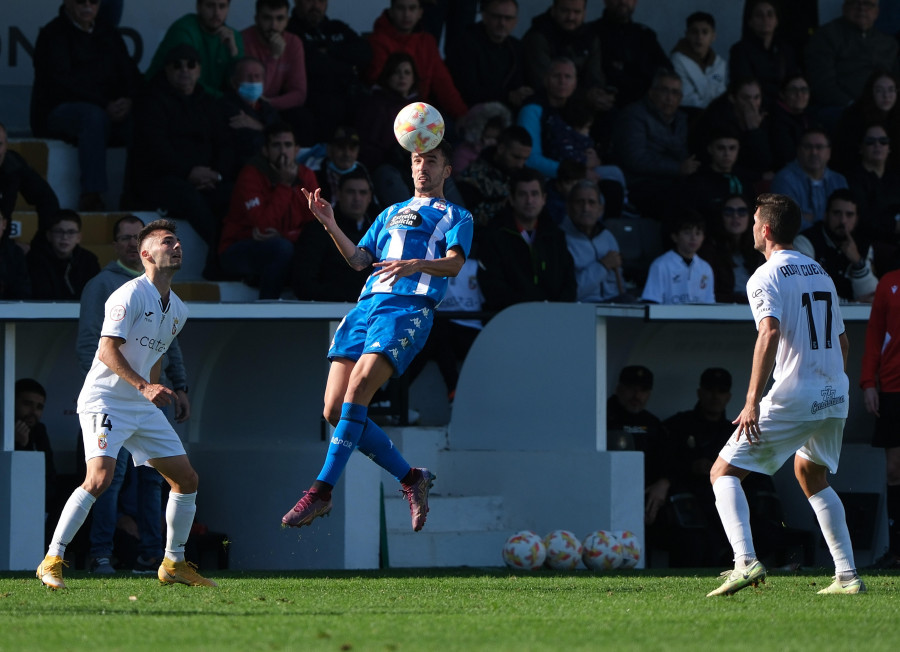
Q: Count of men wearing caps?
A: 4